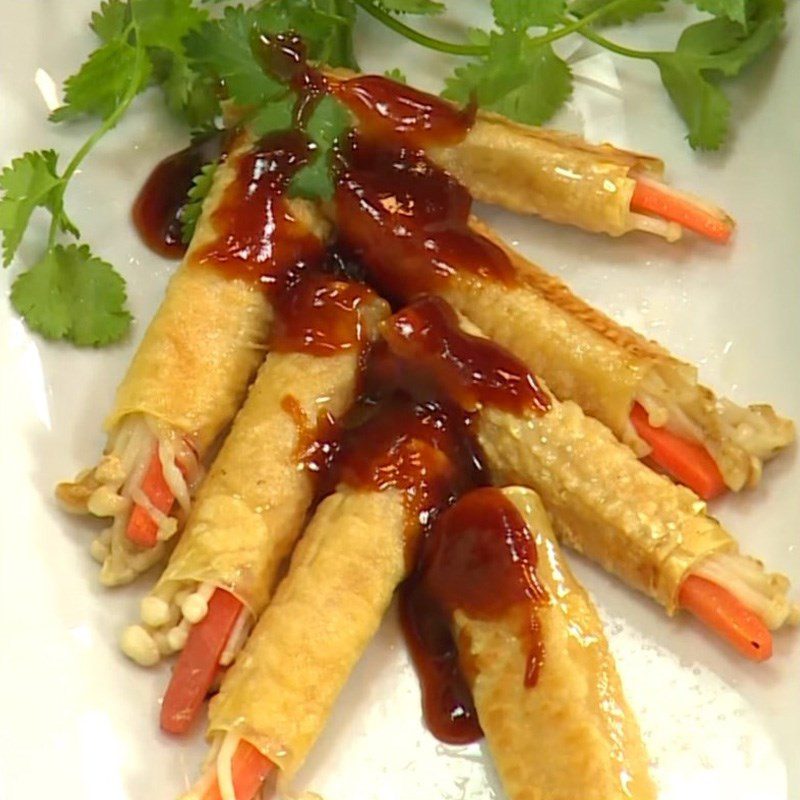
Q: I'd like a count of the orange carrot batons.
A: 6